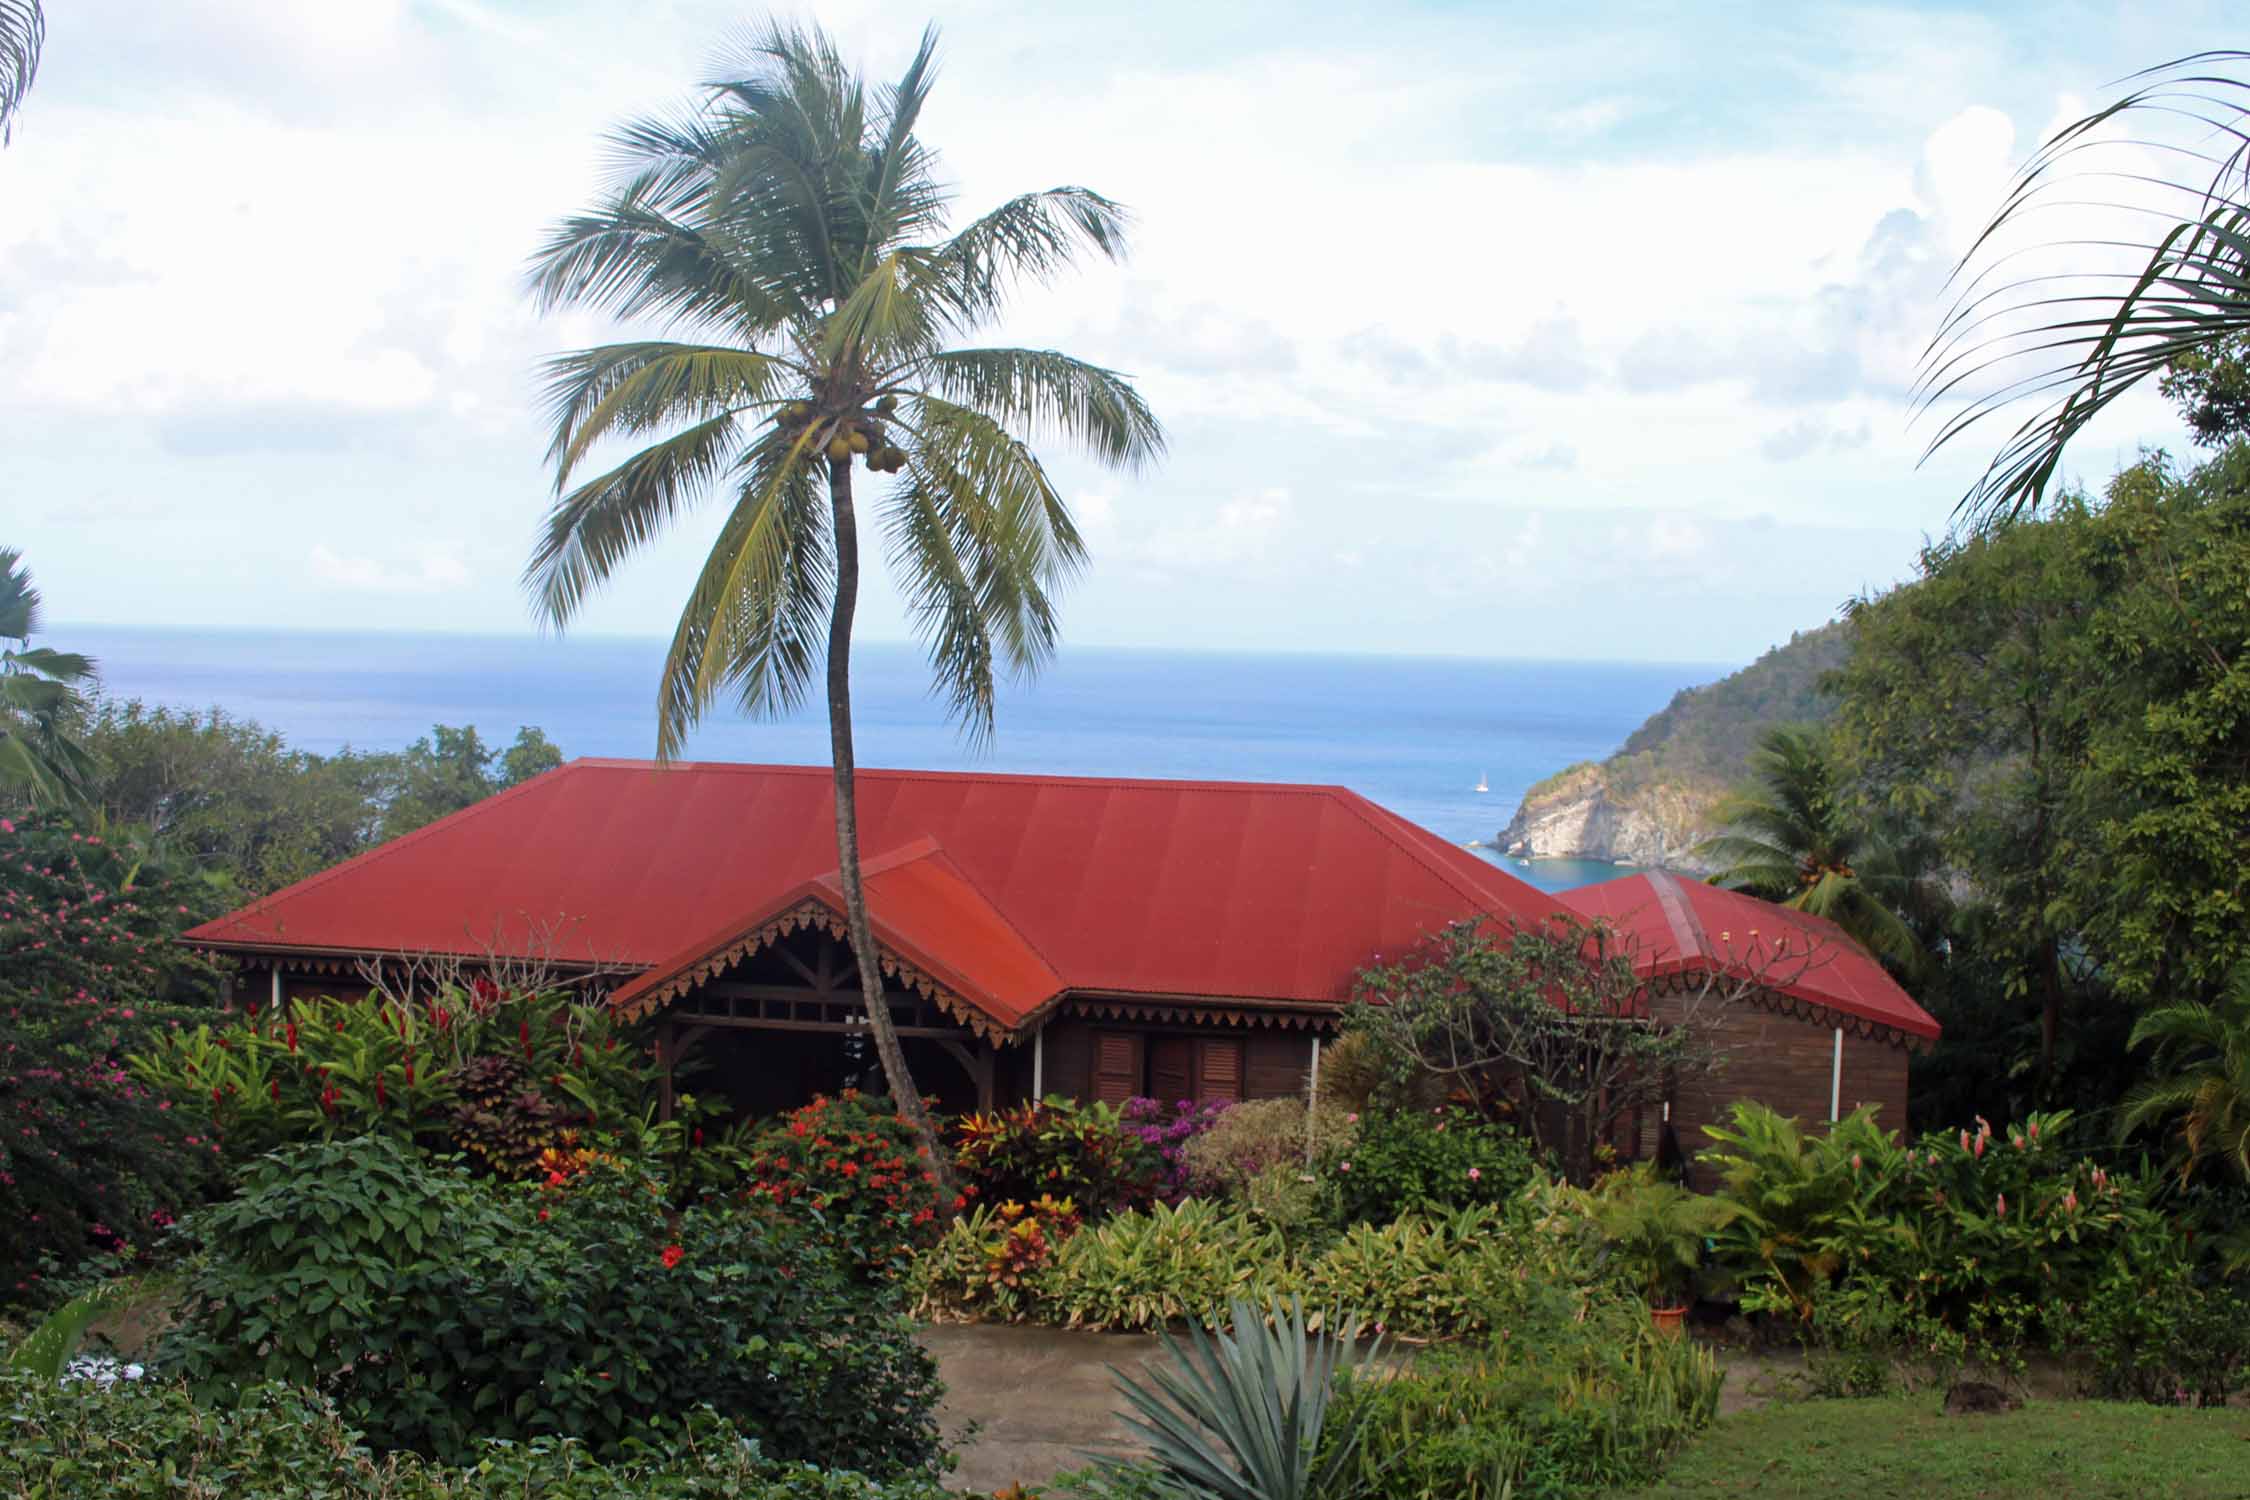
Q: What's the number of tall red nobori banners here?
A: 0